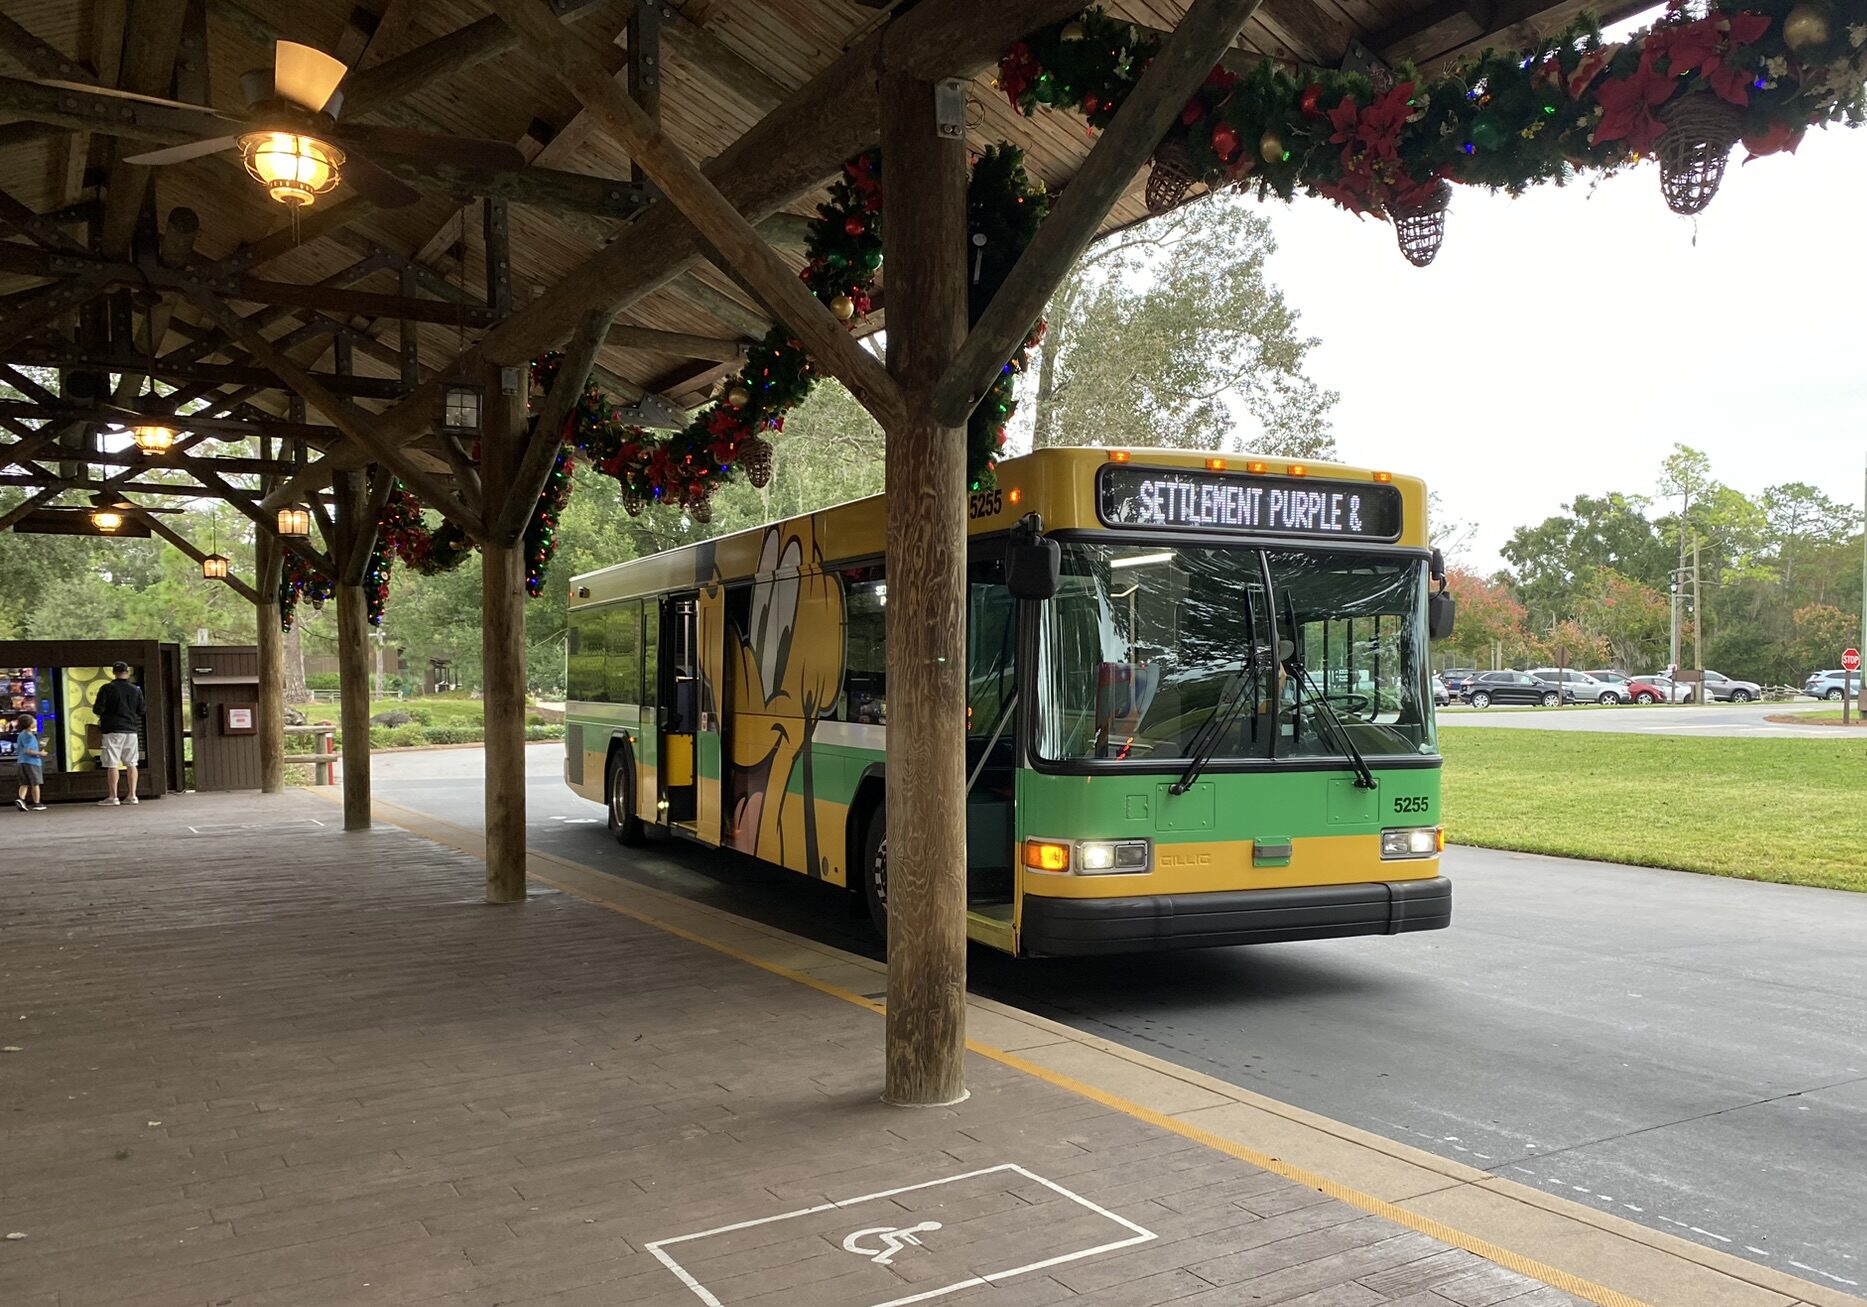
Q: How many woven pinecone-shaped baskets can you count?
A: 6